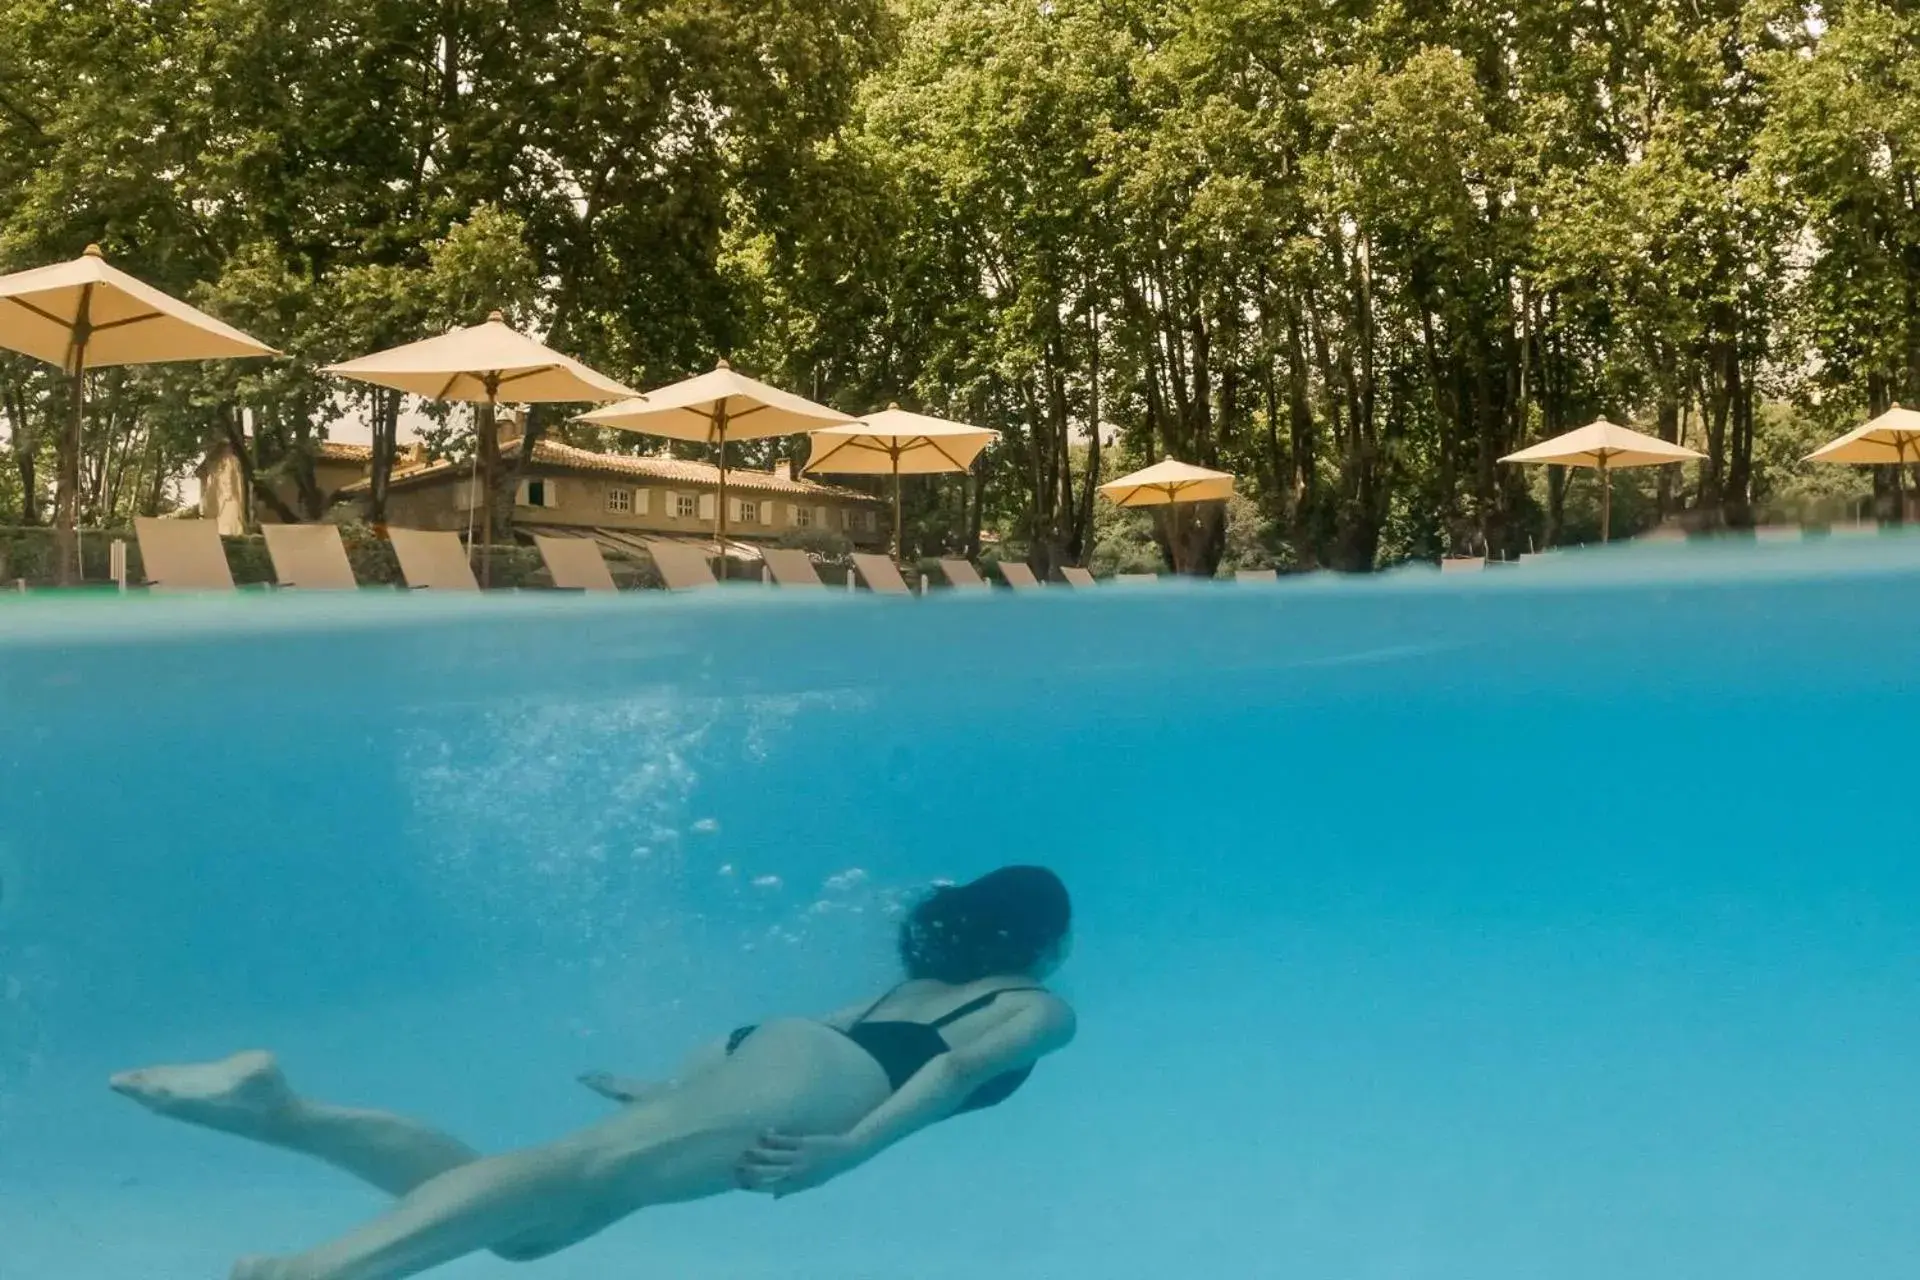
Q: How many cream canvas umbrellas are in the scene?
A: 7